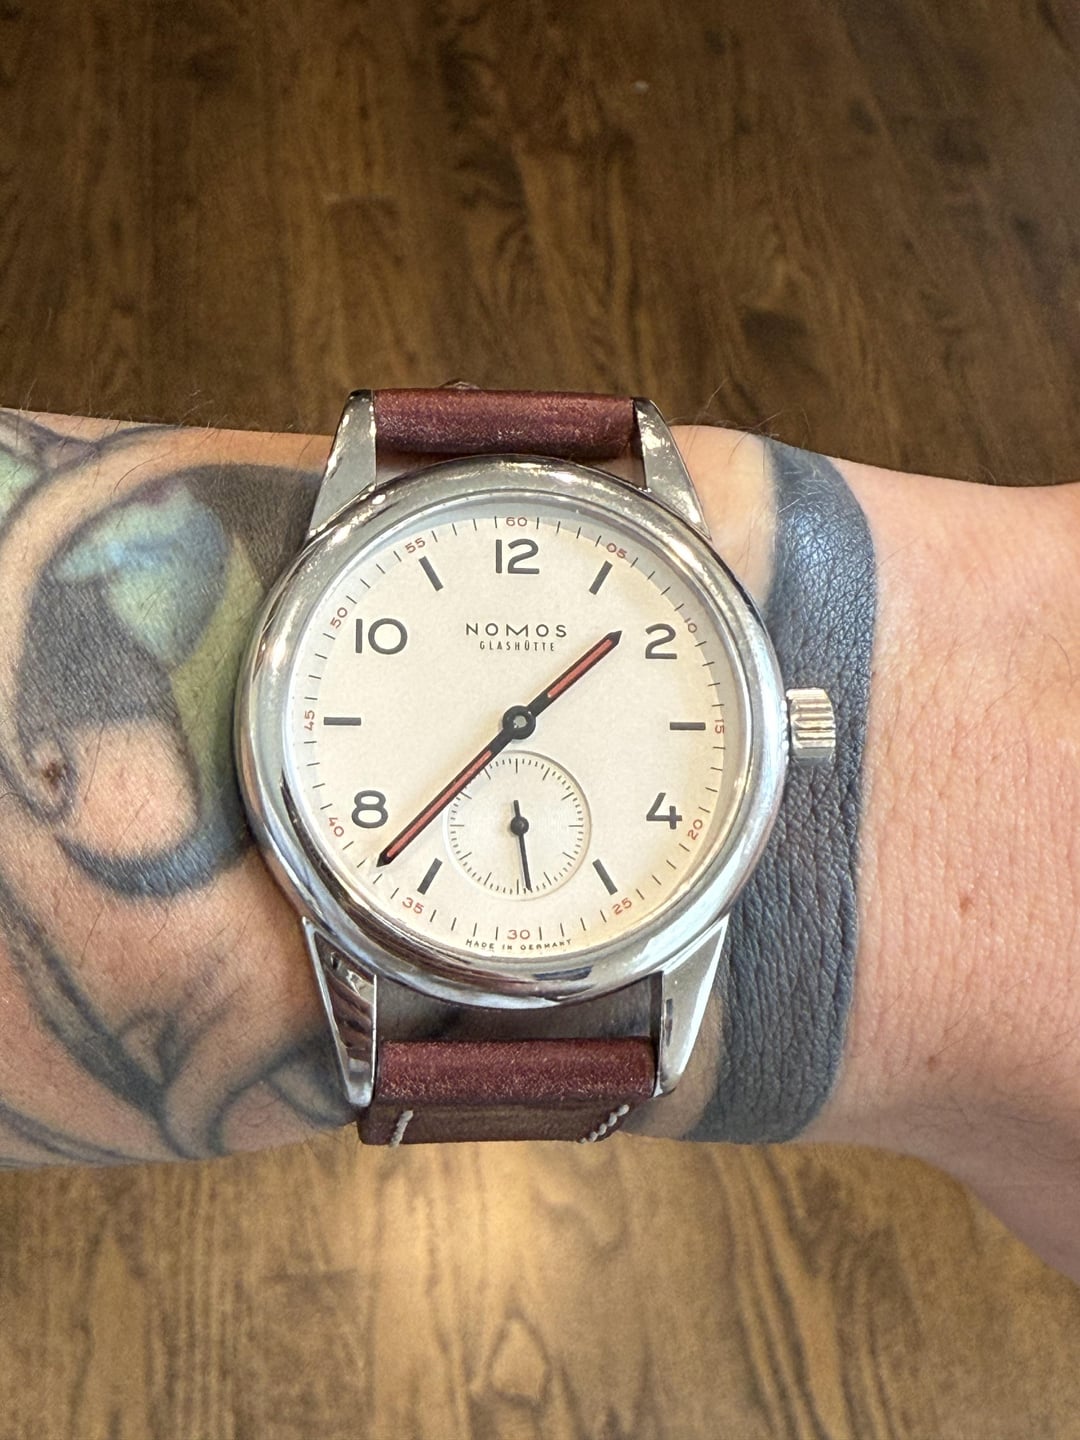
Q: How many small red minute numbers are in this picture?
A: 12